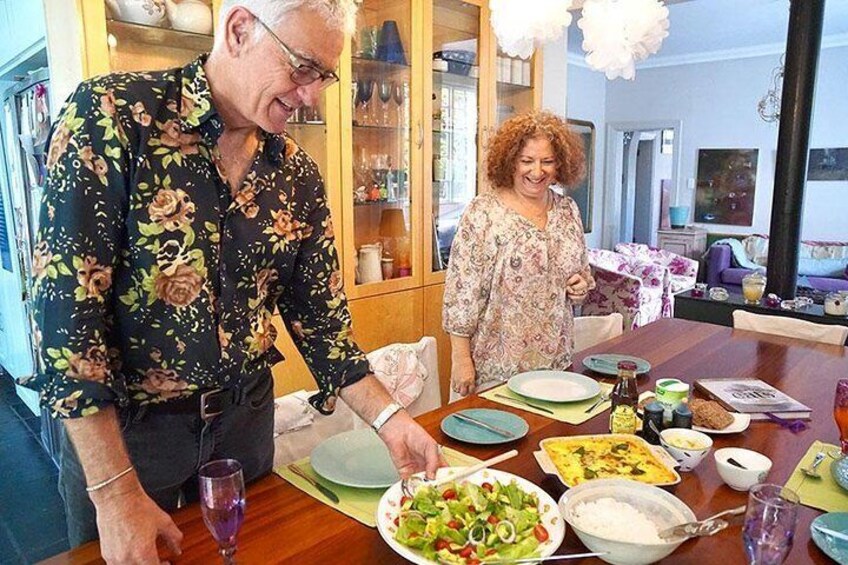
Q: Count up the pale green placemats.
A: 3